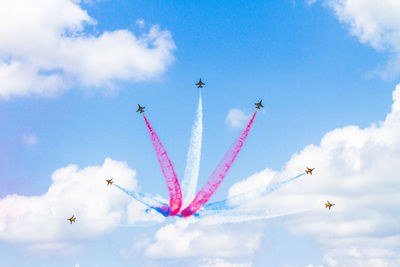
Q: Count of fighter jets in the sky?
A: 7